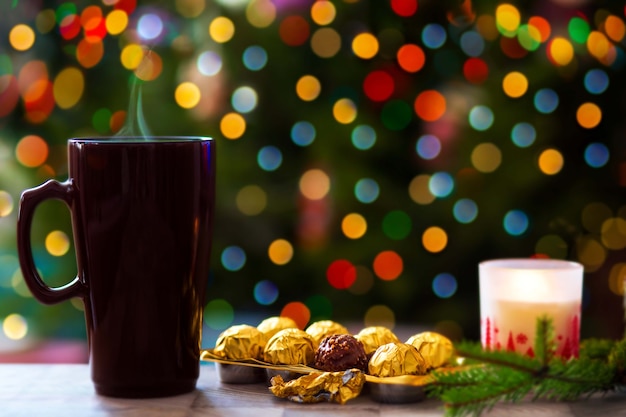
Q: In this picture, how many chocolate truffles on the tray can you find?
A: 8